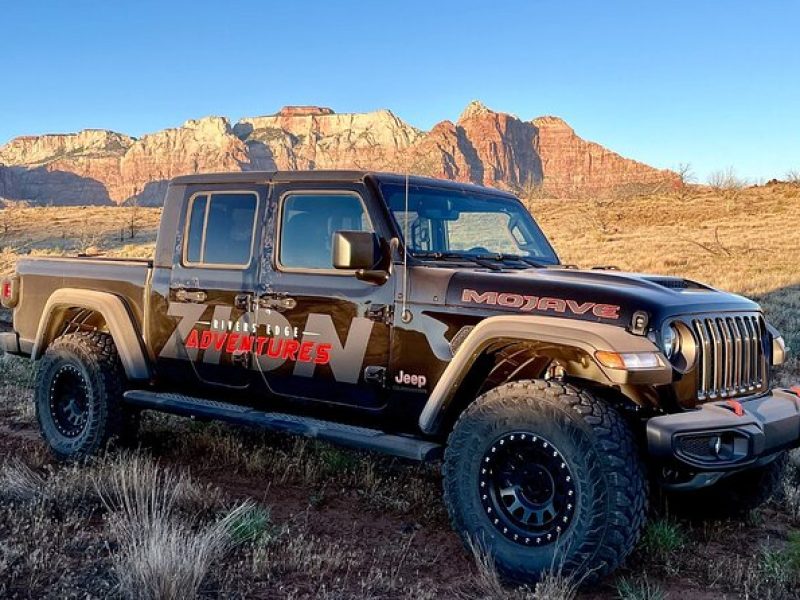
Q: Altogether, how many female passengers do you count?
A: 0